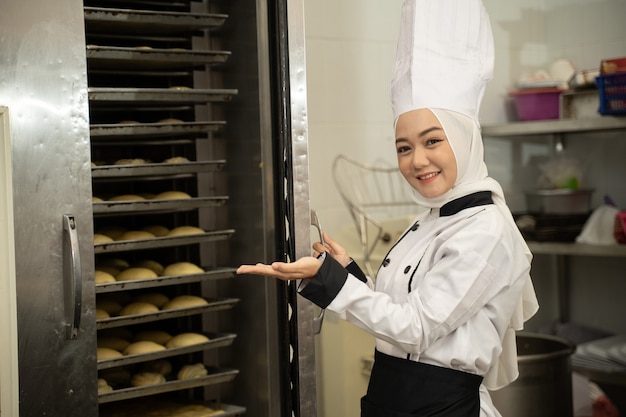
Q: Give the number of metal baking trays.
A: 12